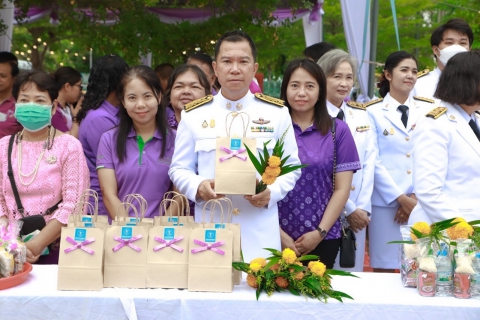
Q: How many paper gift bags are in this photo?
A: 12